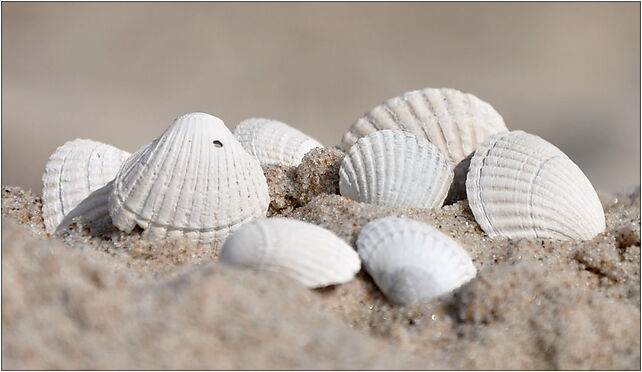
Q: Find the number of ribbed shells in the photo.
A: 8